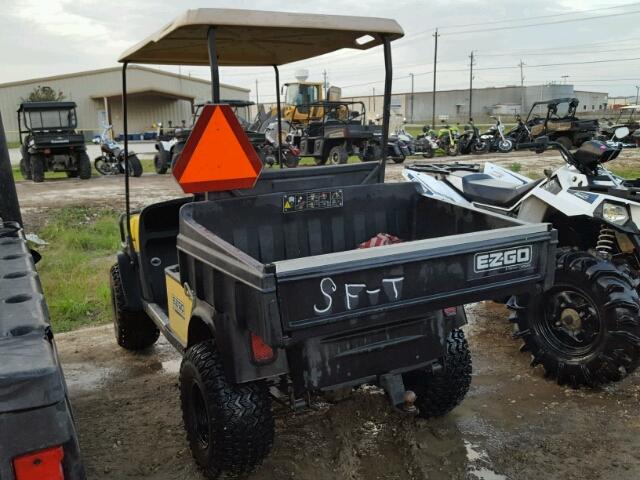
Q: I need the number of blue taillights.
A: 0